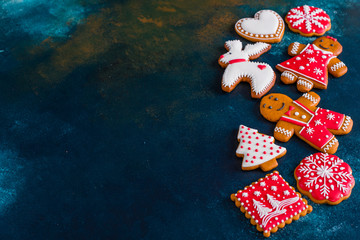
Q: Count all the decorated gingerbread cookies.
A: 8